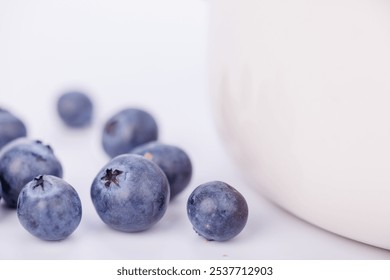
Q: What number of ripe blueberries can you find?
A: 8